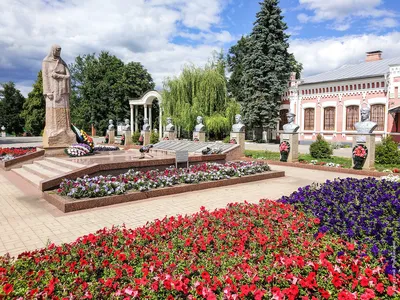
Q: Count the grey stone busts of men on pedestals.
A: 8